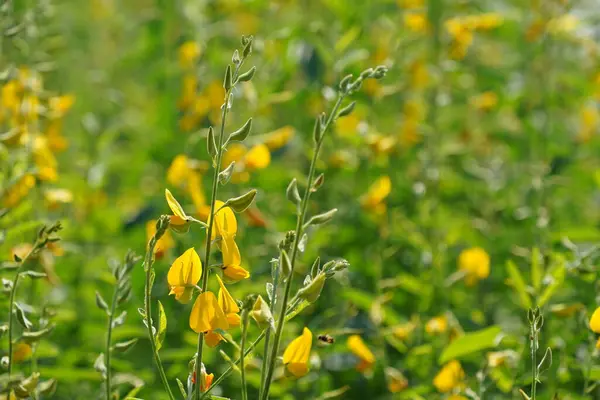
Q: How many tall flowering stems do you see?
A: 2